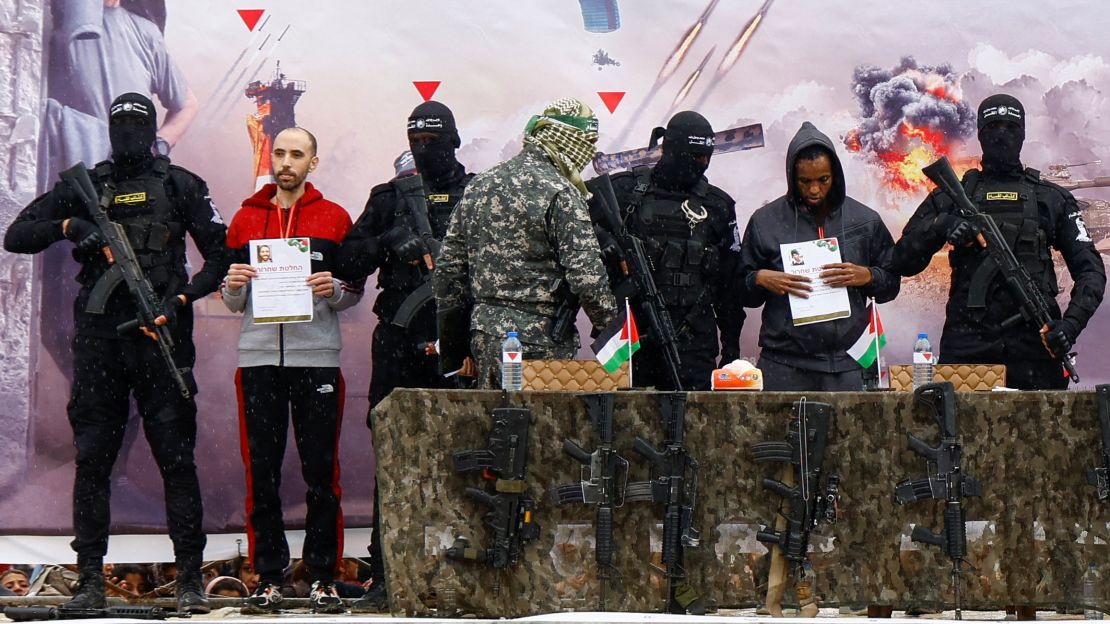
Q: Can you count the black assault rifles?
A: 11